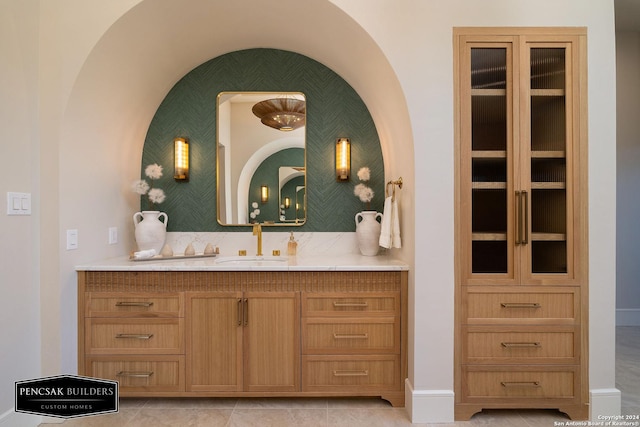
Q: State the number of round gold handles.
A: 2